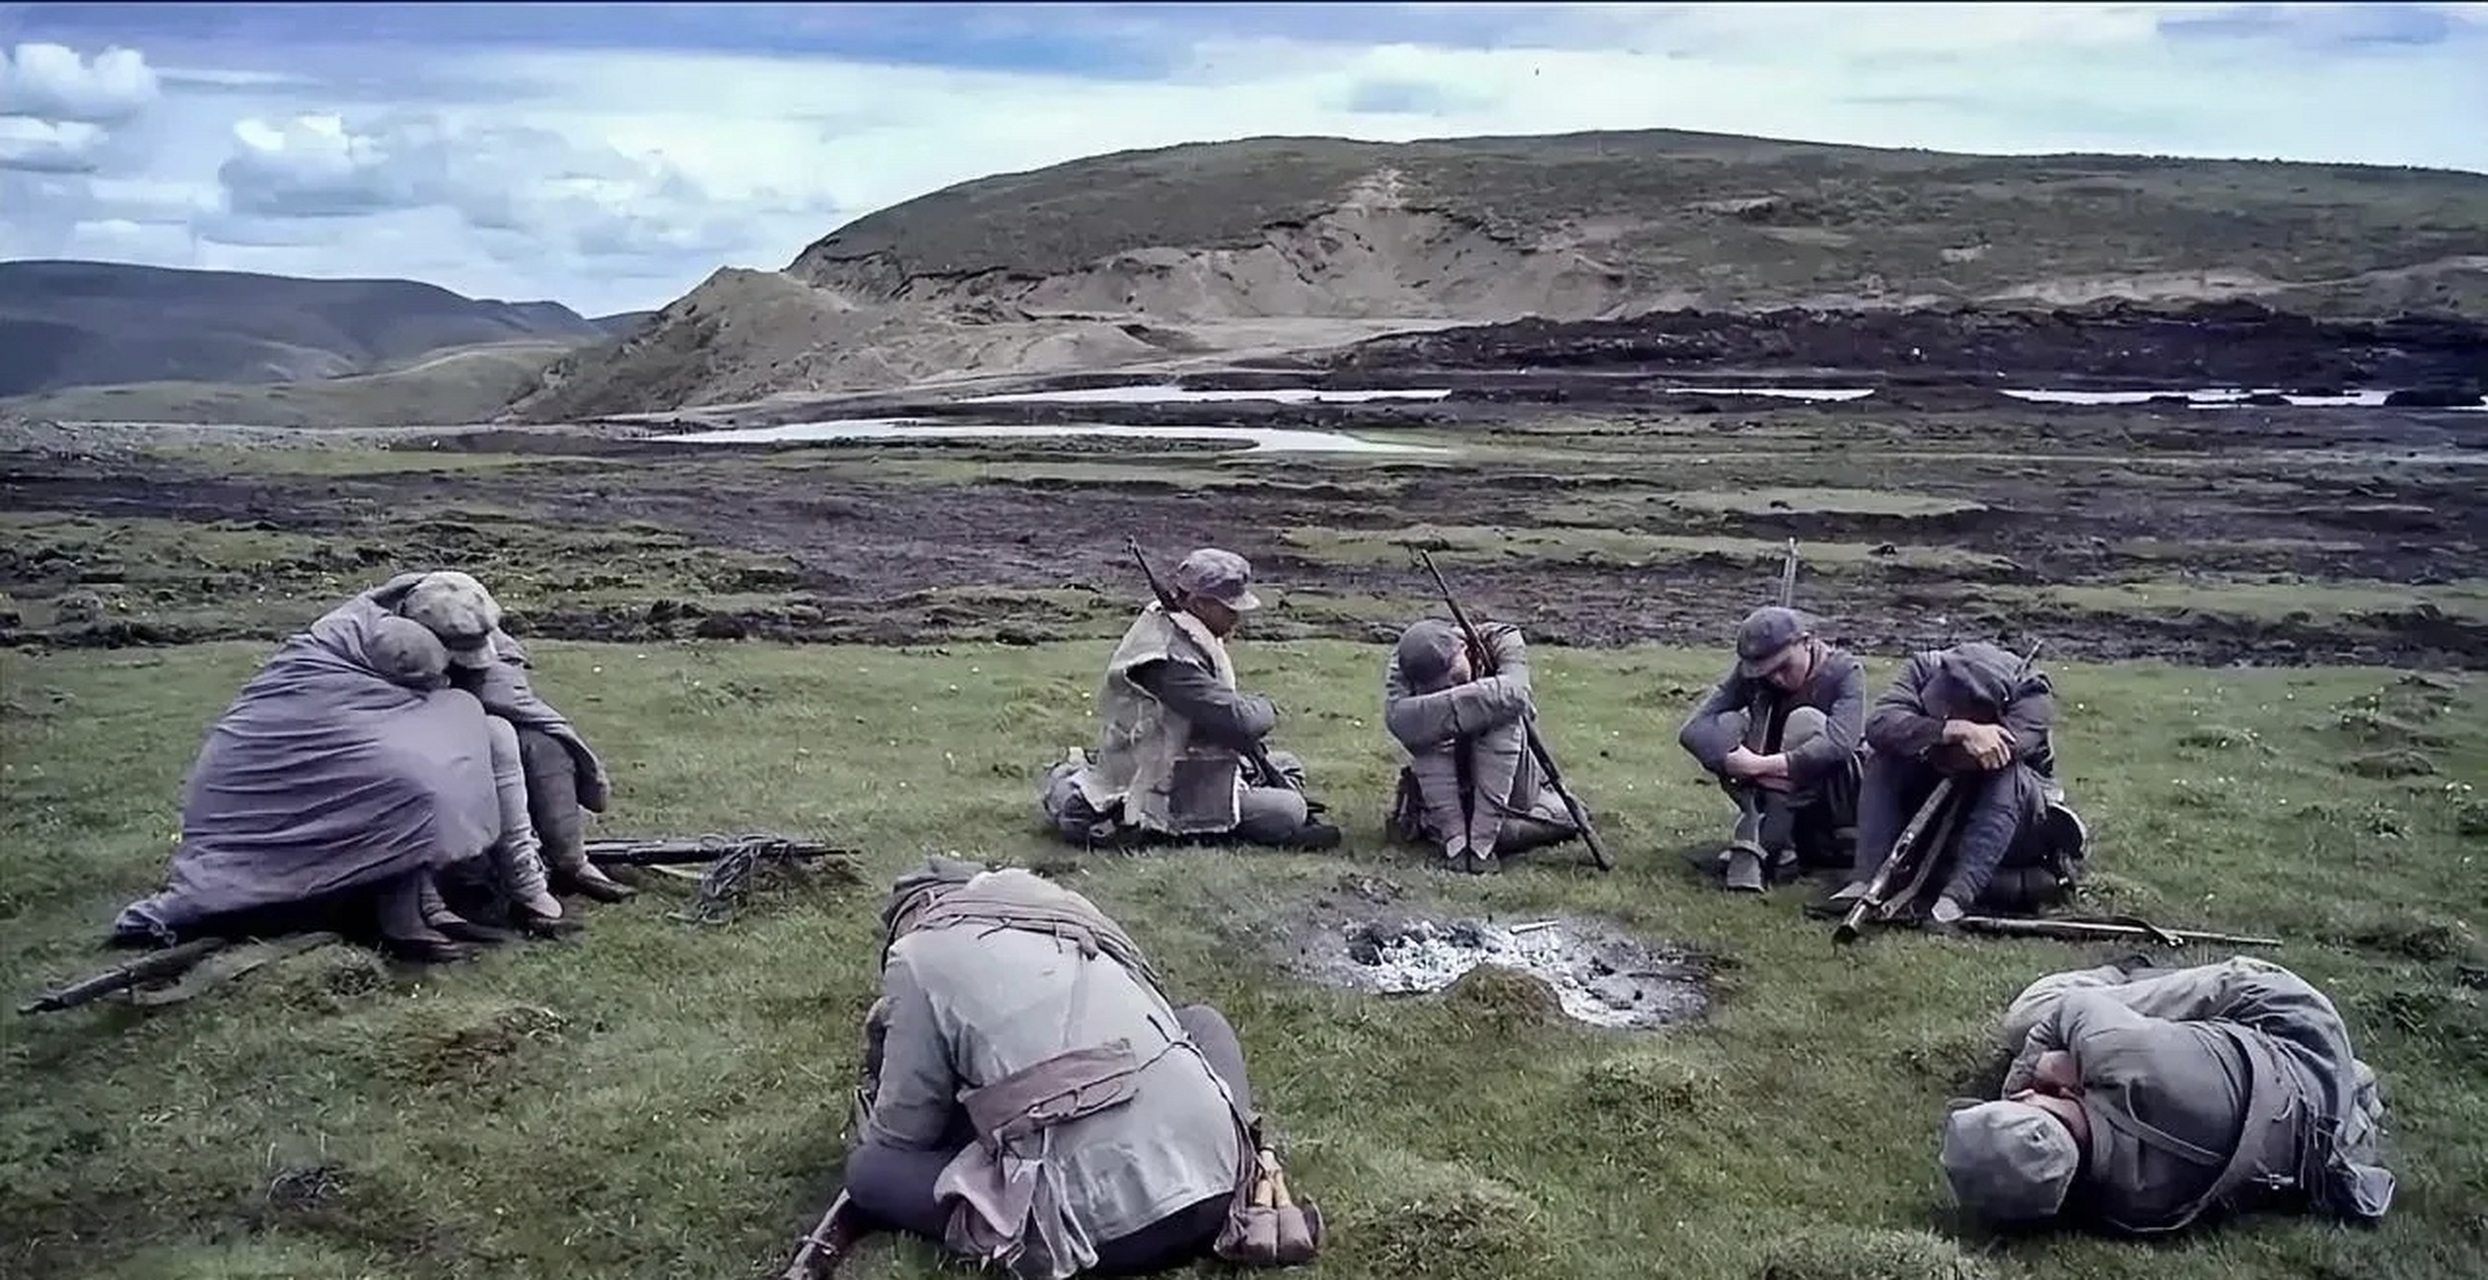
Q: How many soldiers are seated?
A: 7